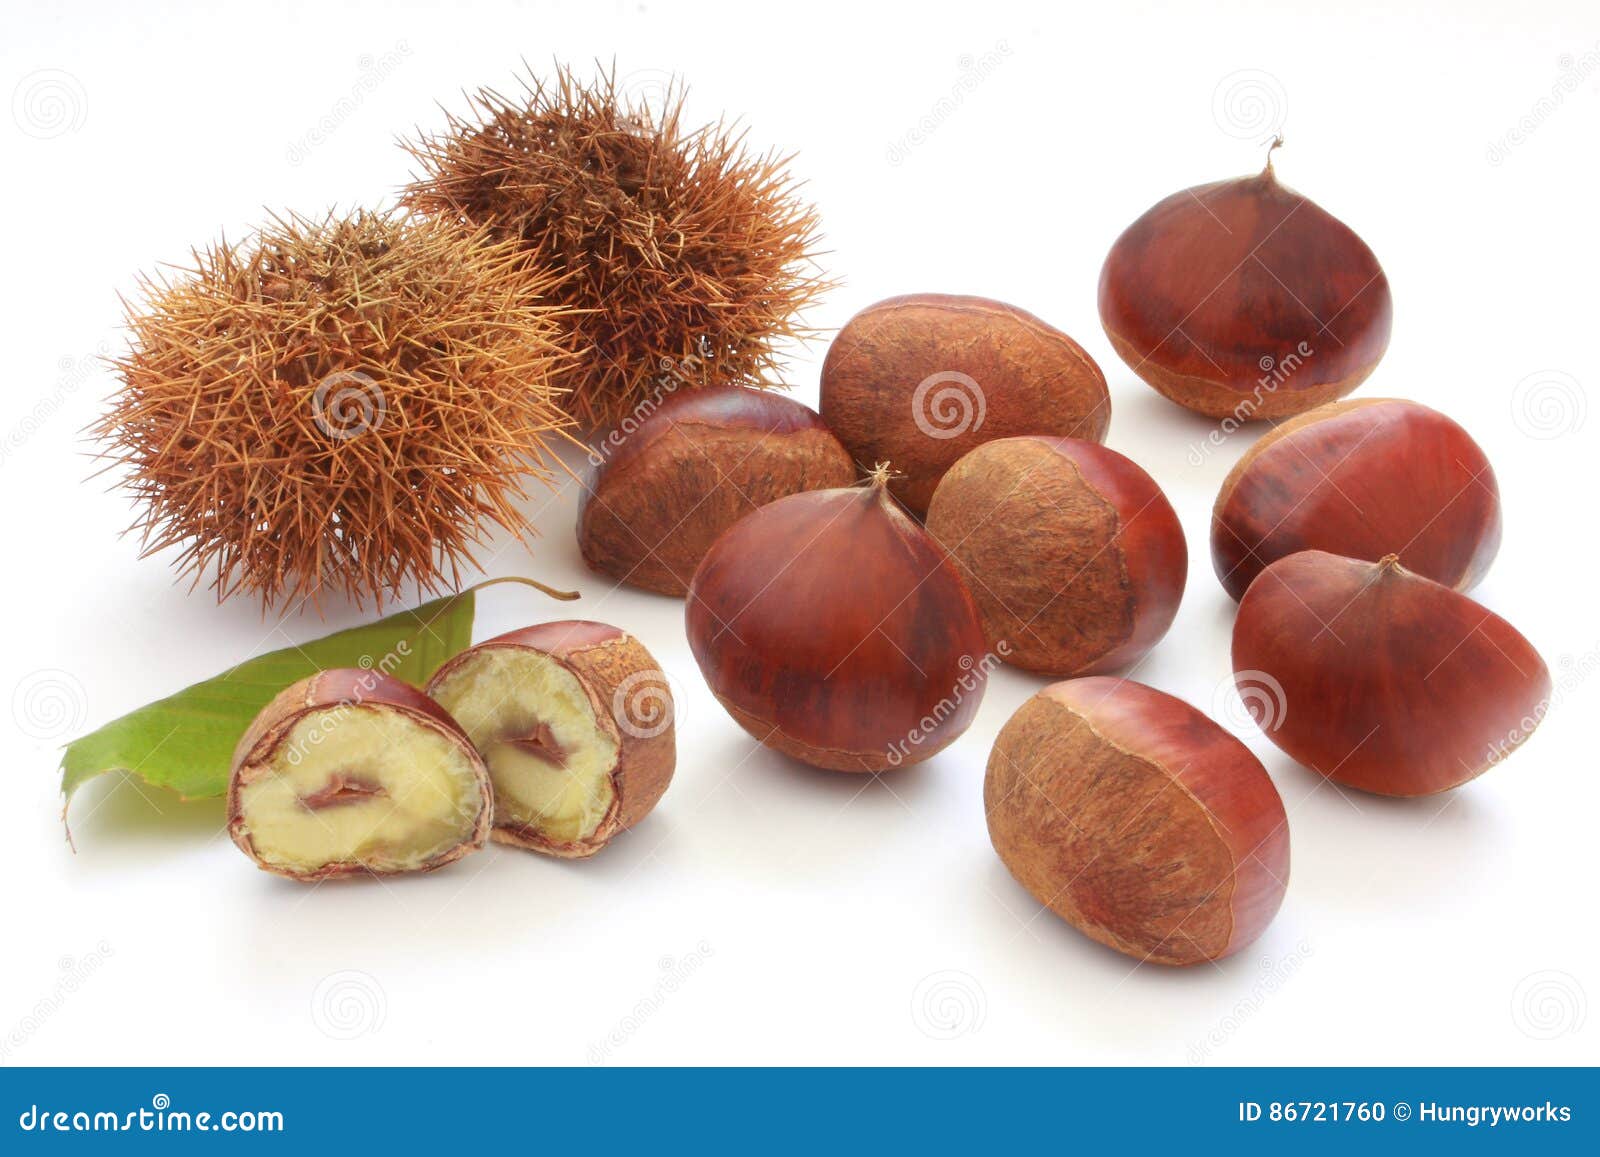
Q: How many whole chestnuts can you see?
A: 8